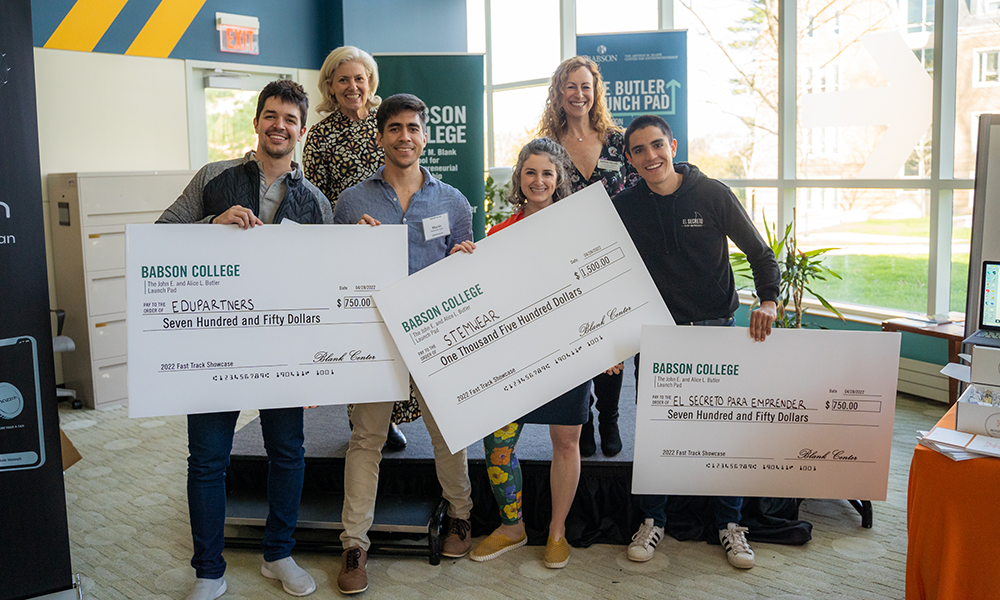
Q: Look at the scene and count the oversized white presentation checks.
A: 3